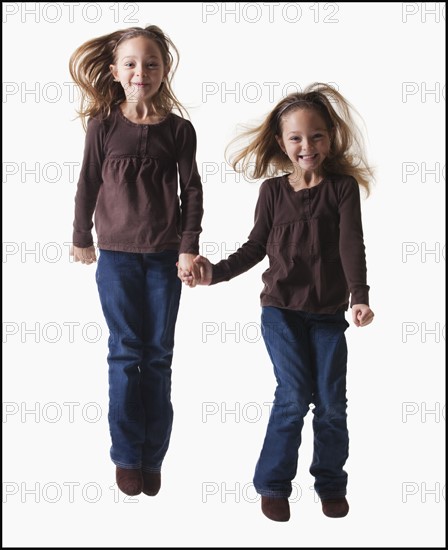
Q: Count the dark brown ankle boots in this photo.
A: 4